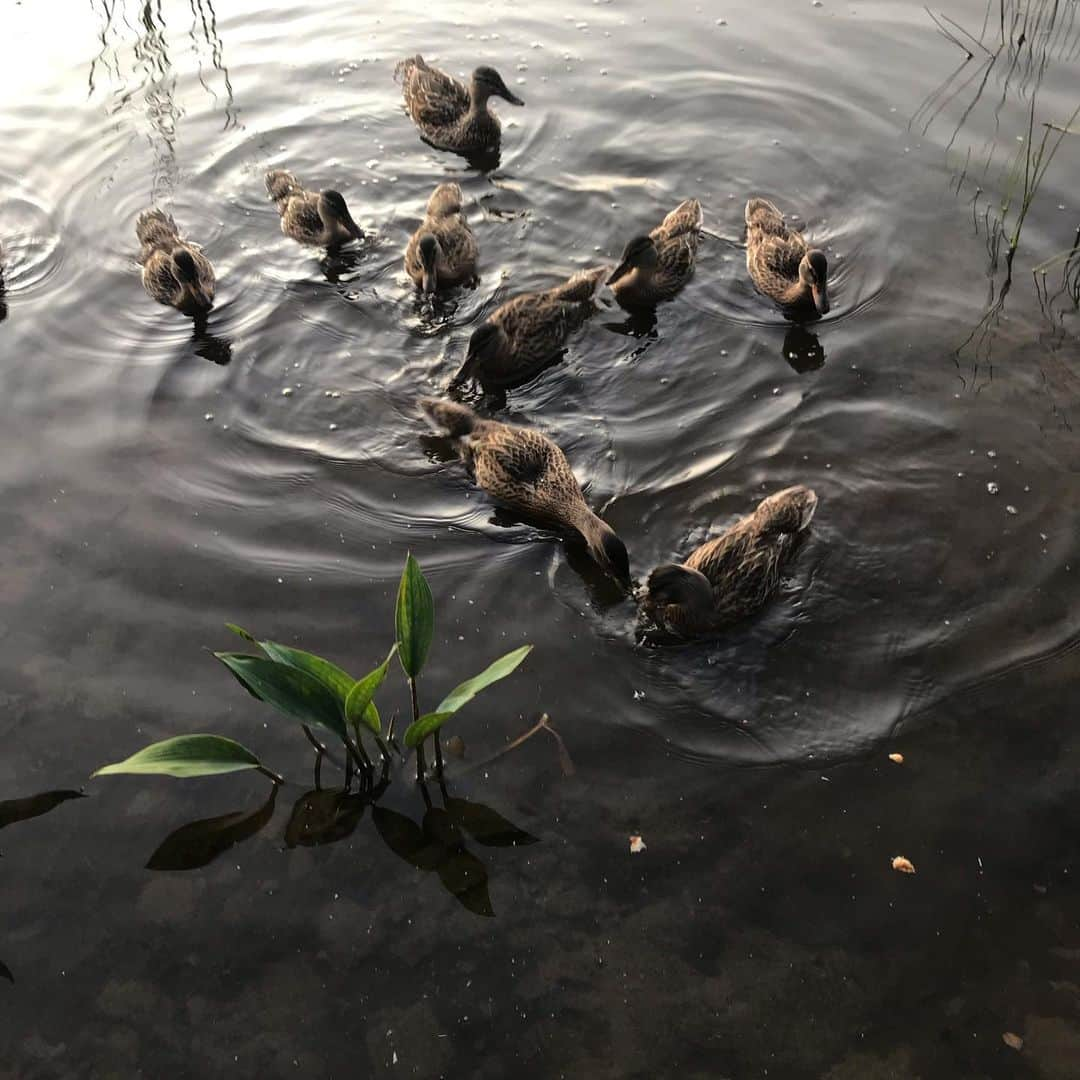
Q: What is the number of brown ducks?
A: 9